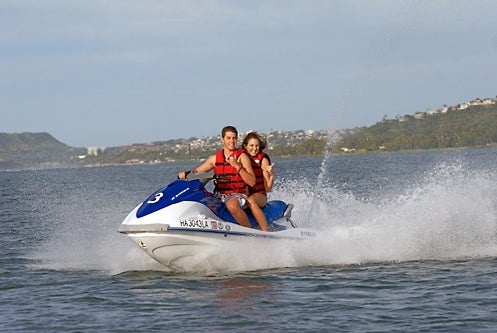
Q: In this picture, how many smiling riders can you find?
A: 2